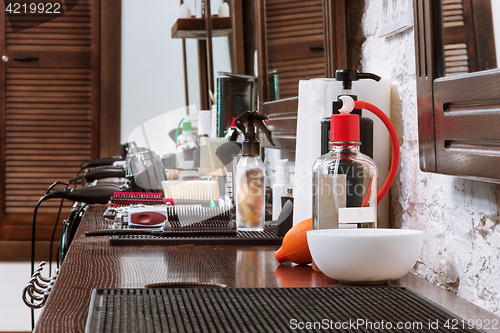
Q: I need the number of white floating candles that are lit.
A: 0